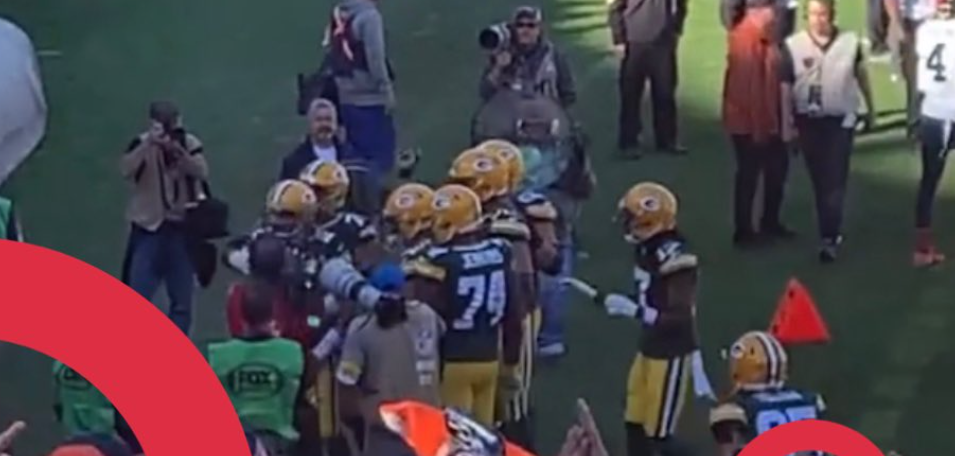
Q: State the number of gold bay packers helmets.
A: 8